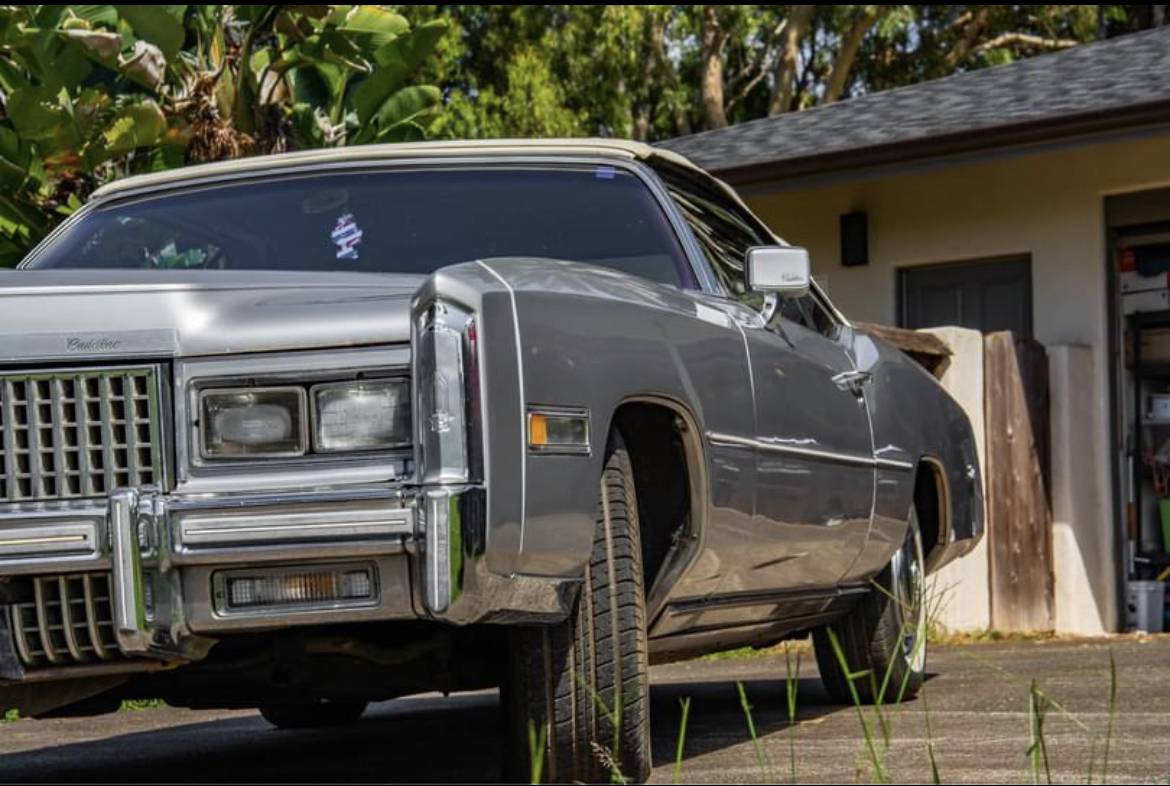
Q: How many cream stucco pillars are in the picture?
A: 2